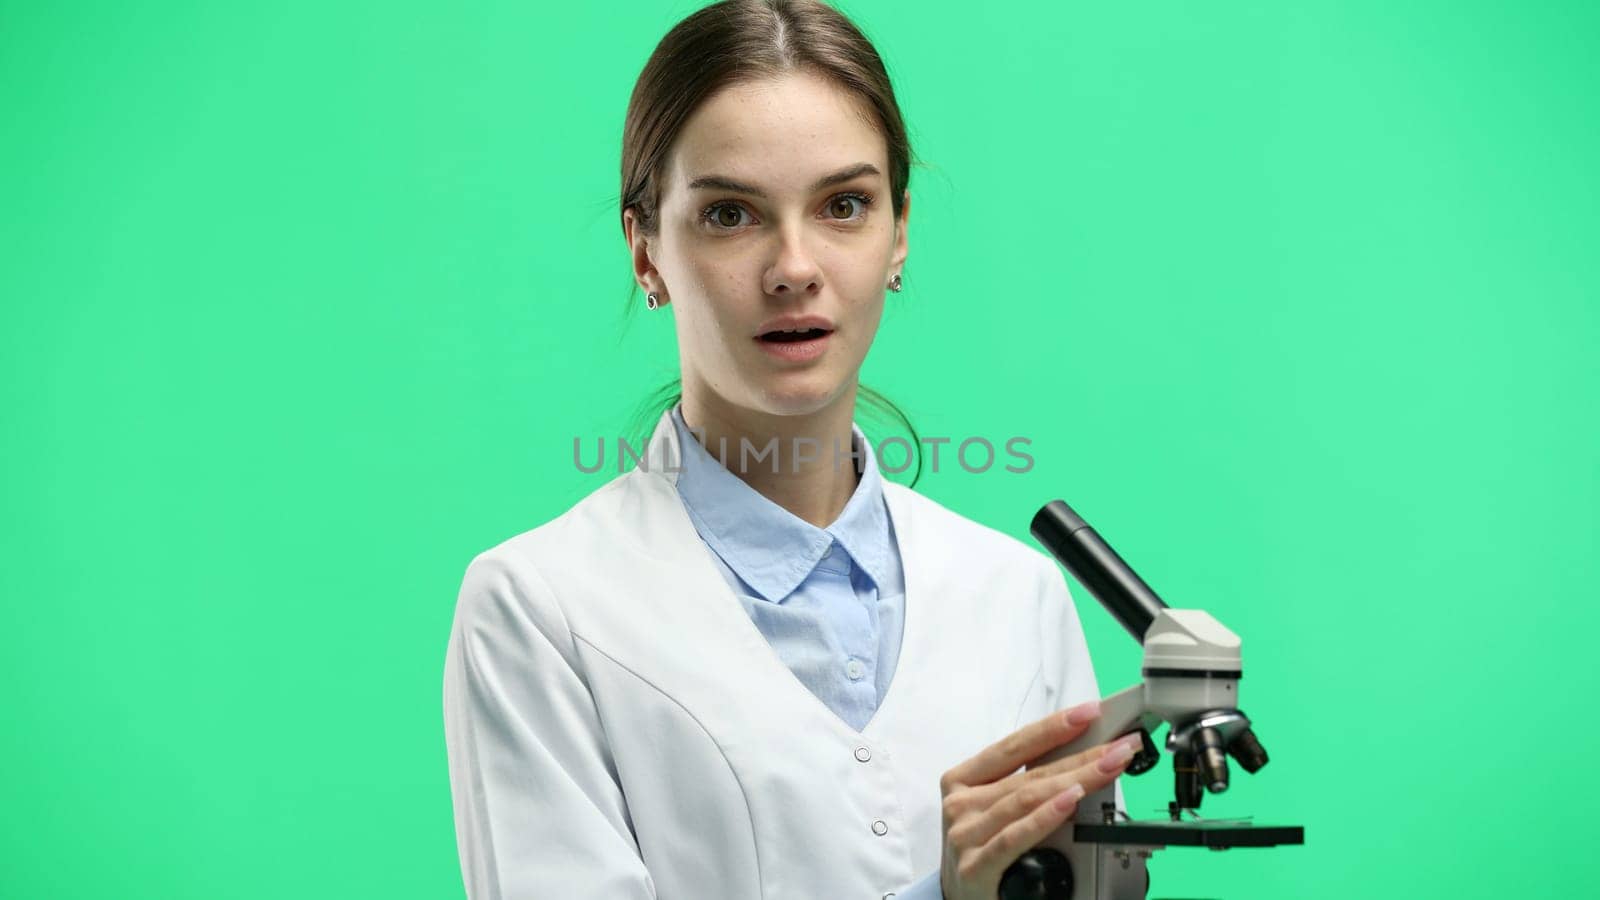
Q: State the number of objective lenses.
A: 3